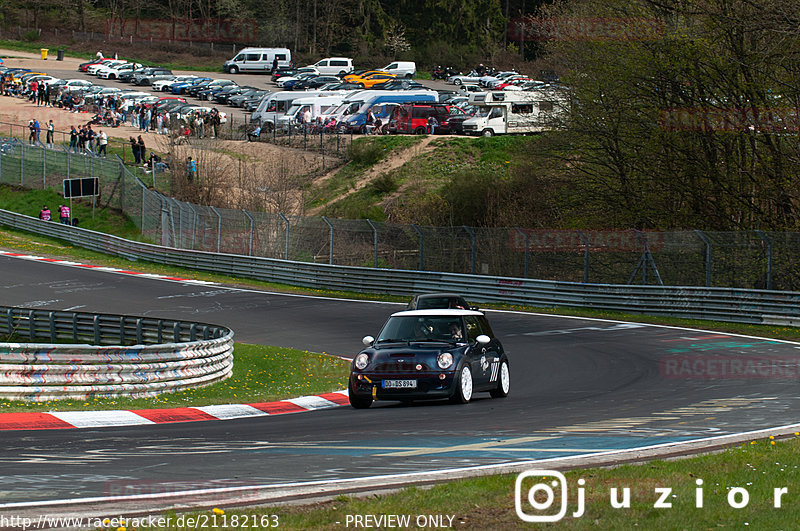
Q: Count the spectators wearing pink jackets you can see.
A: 2